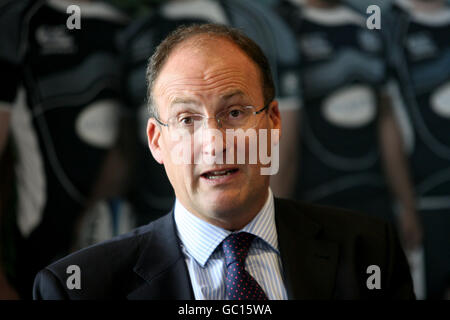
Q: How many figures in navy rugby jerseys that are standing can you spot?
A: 4